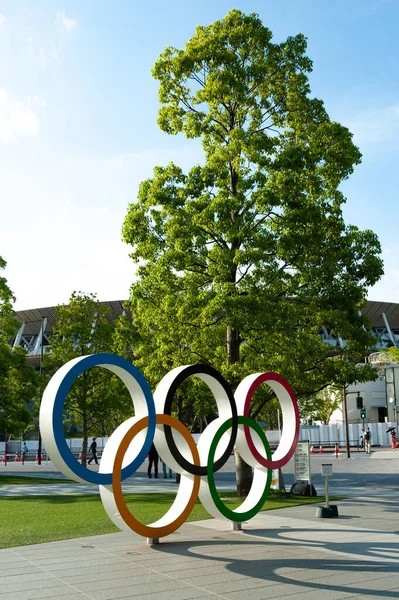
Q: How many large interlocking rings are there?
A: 5